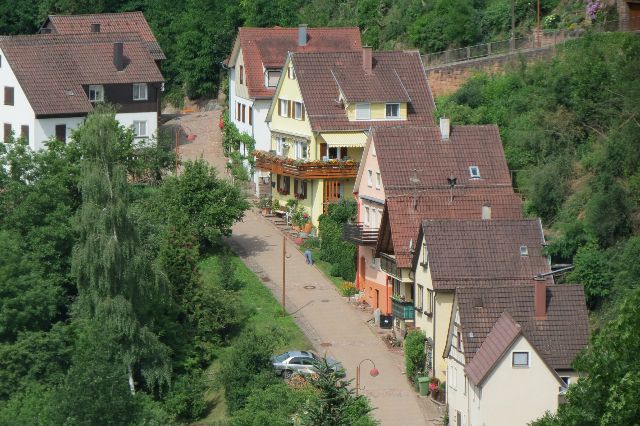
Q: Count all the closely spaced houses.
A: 6